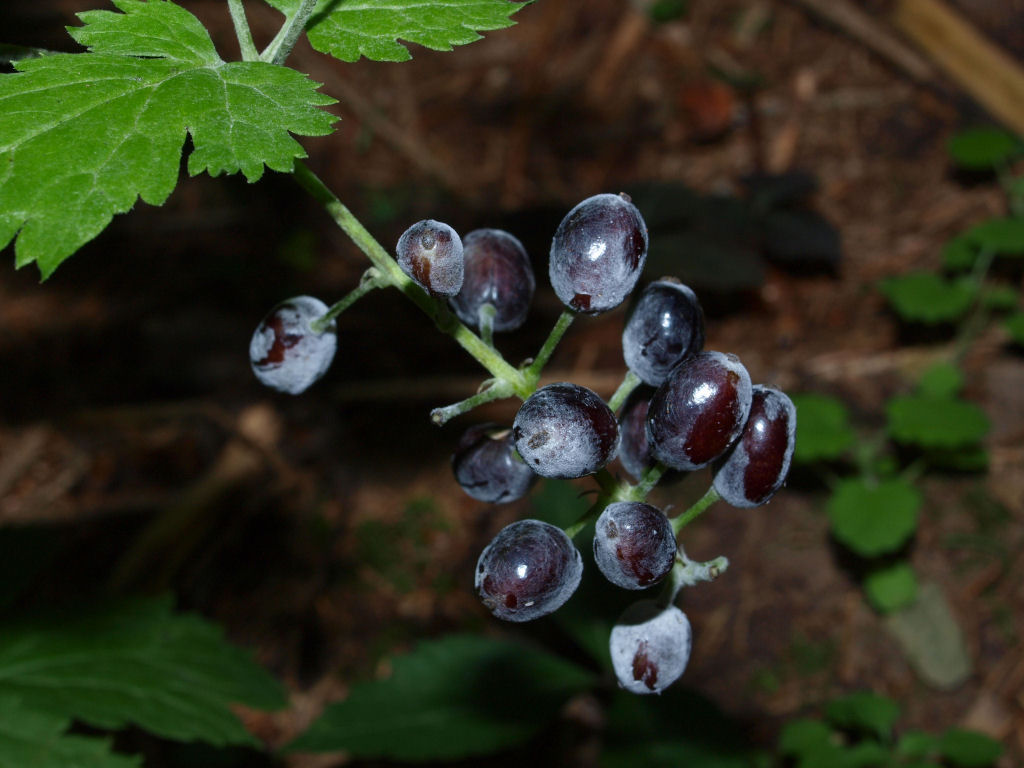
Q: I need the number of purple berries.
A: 13